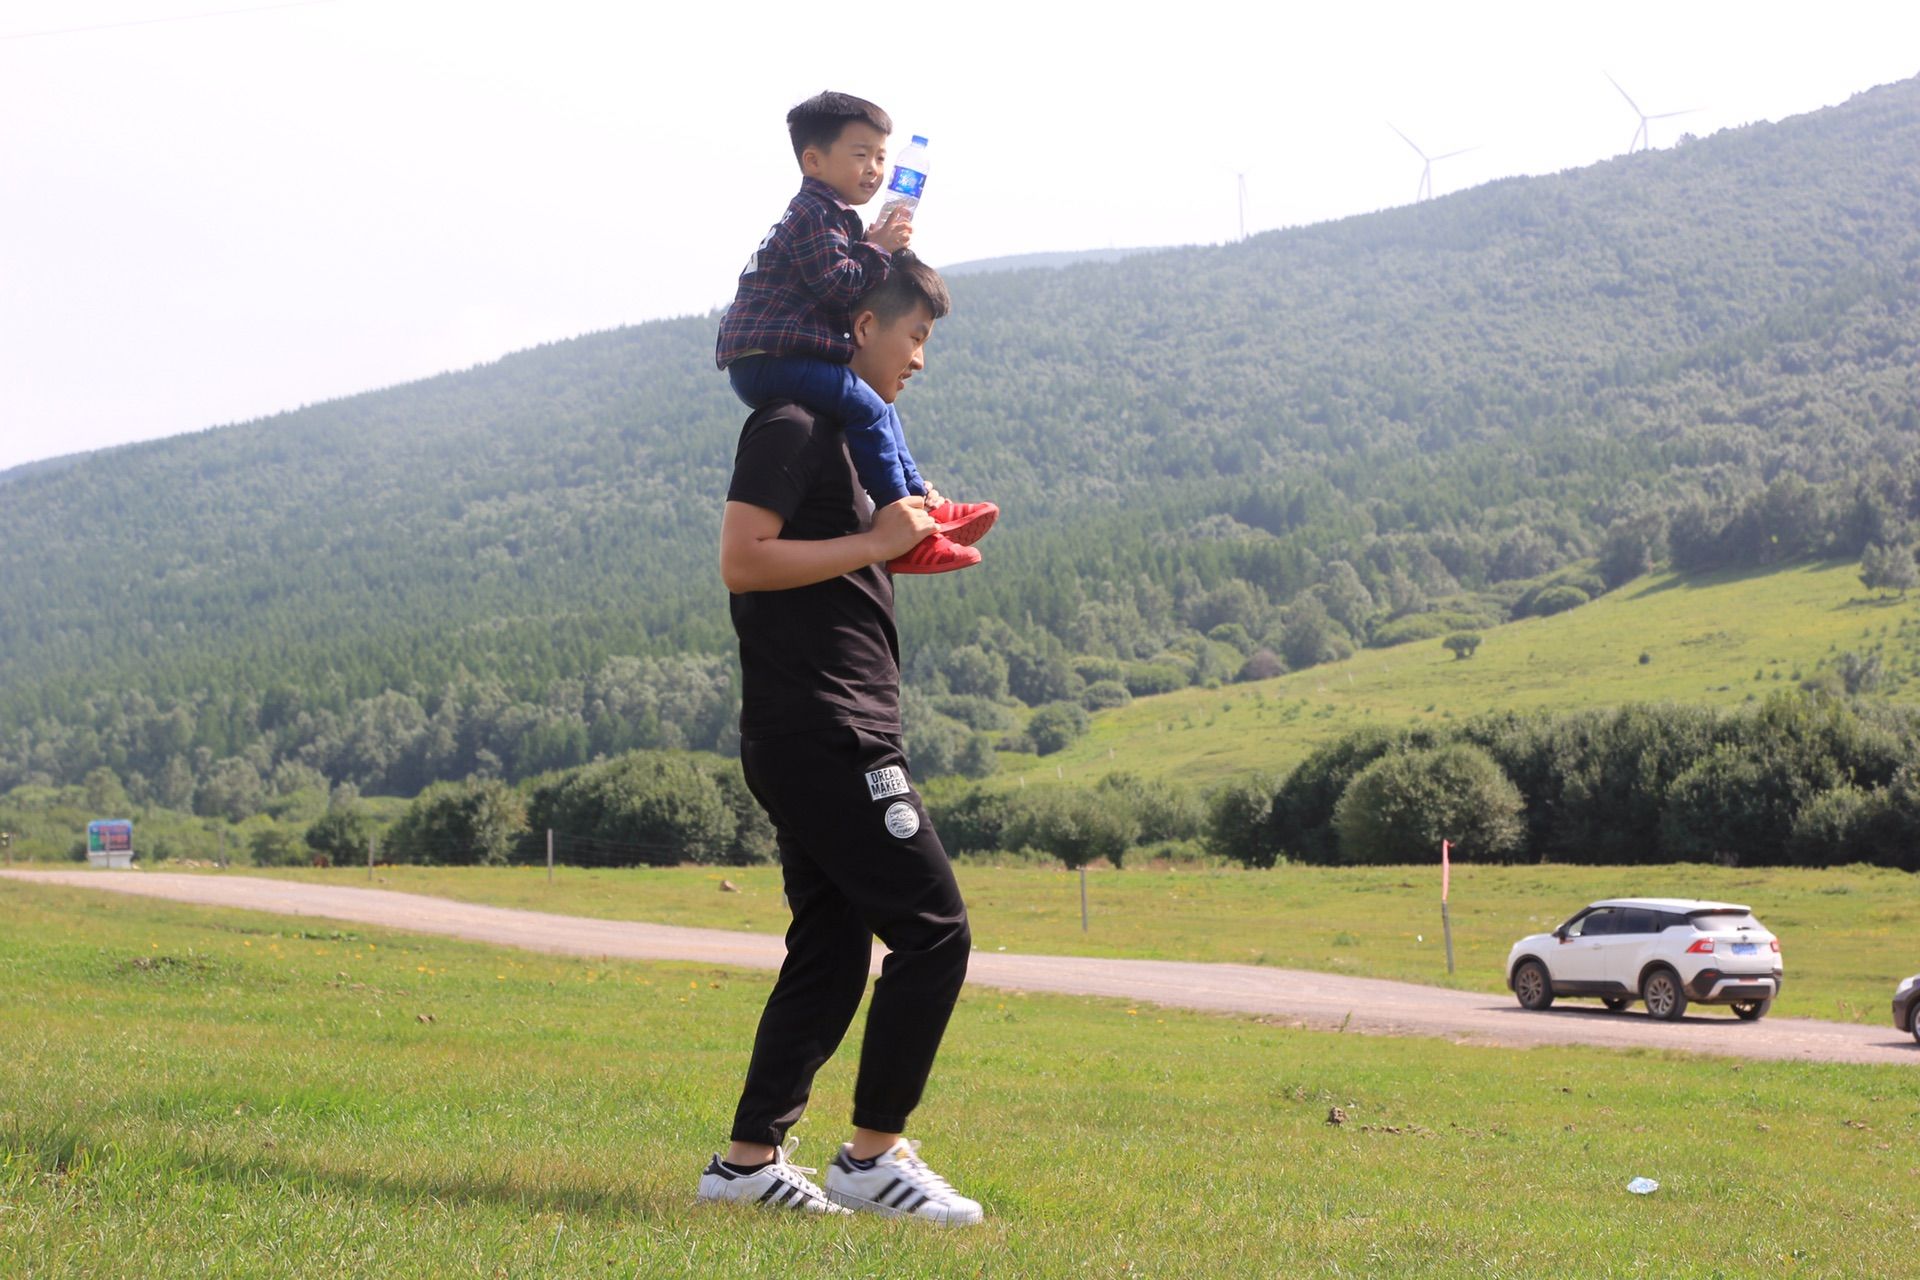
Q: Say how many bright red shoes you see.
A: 2